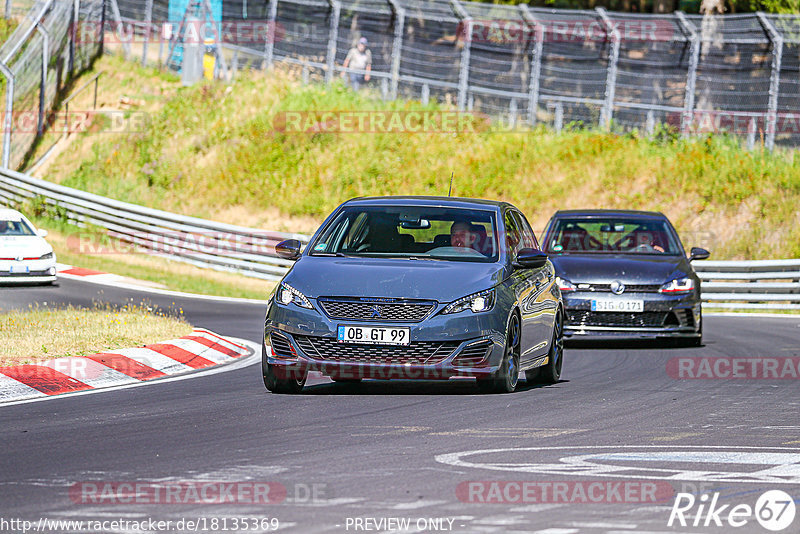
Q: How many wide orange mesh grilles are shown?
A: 0